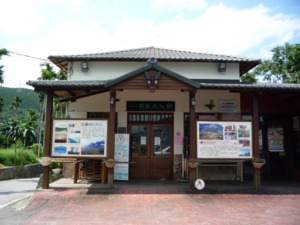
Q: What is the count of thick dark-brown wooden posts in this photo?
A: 4